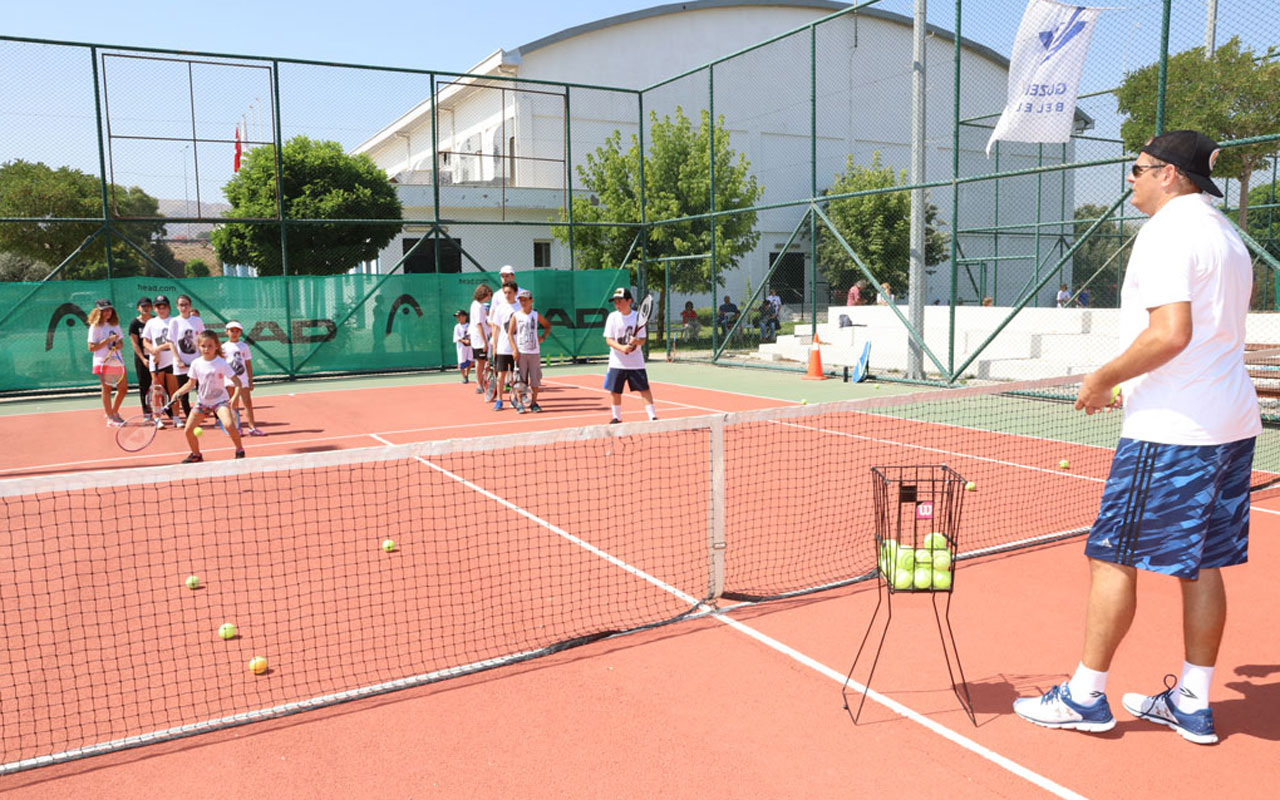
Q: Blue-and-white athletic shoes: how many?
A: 2